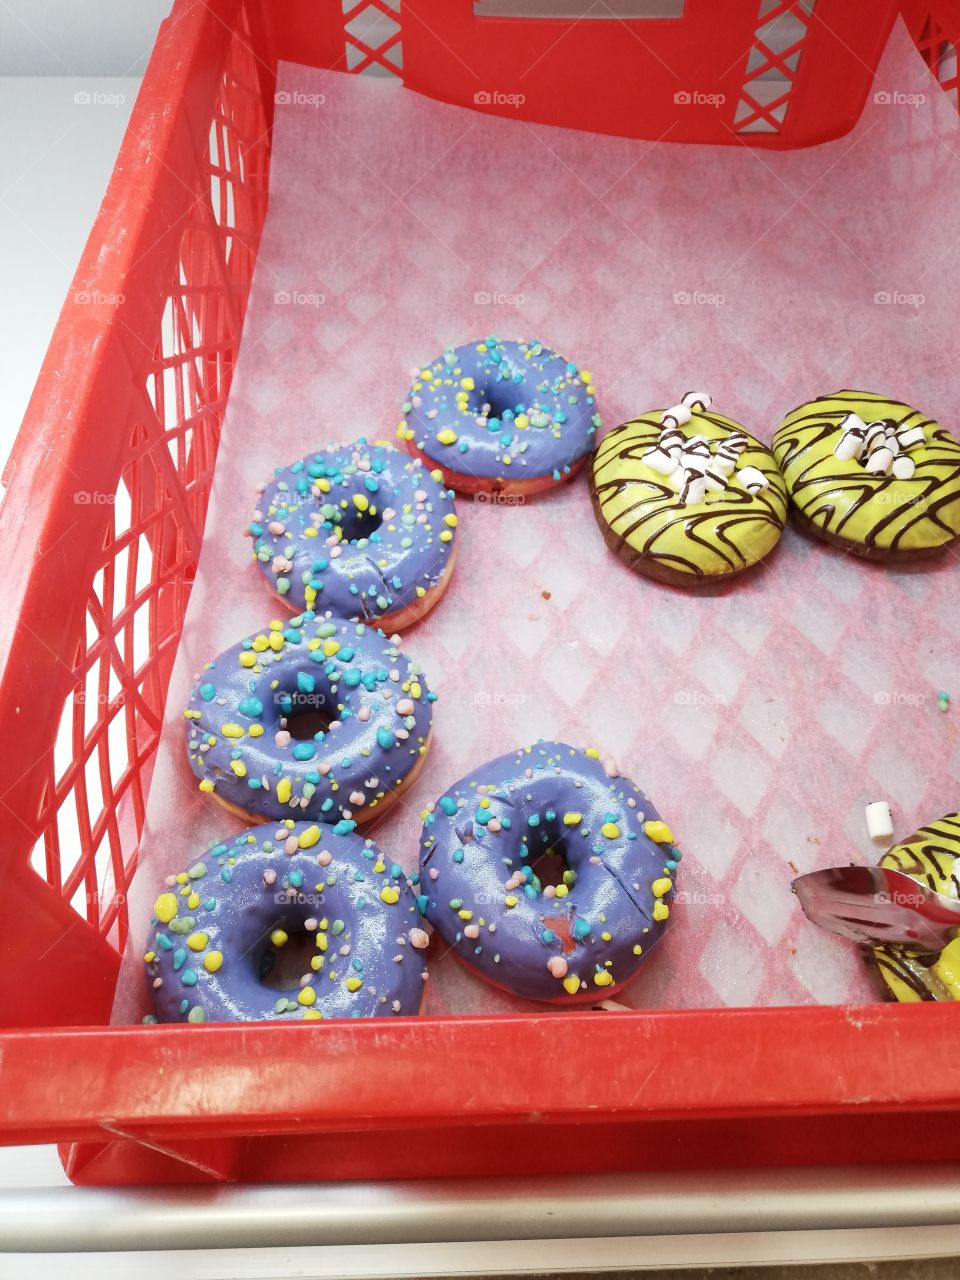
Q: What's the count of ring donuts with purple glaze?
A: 5